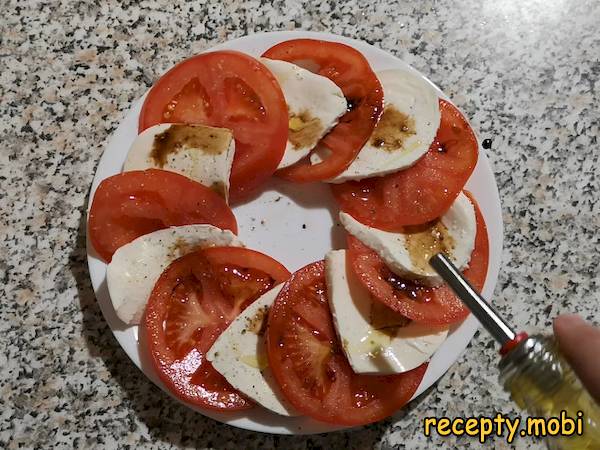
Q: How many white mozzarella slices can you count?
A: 7